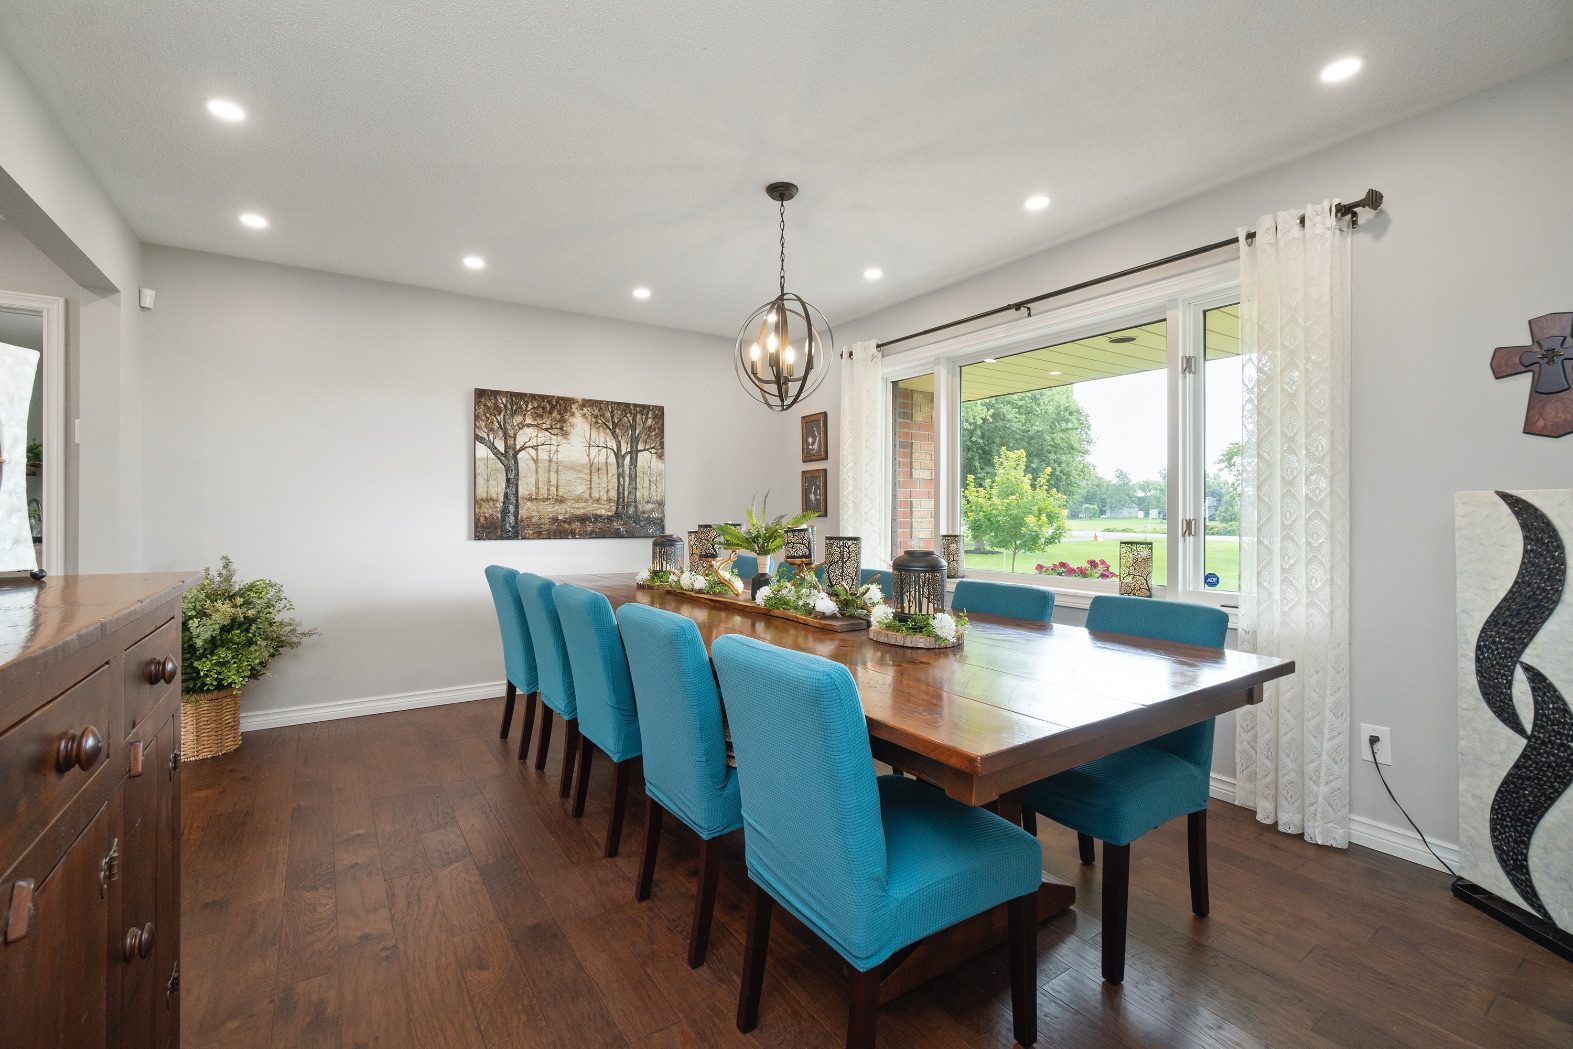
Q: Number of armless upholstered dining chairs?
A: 10